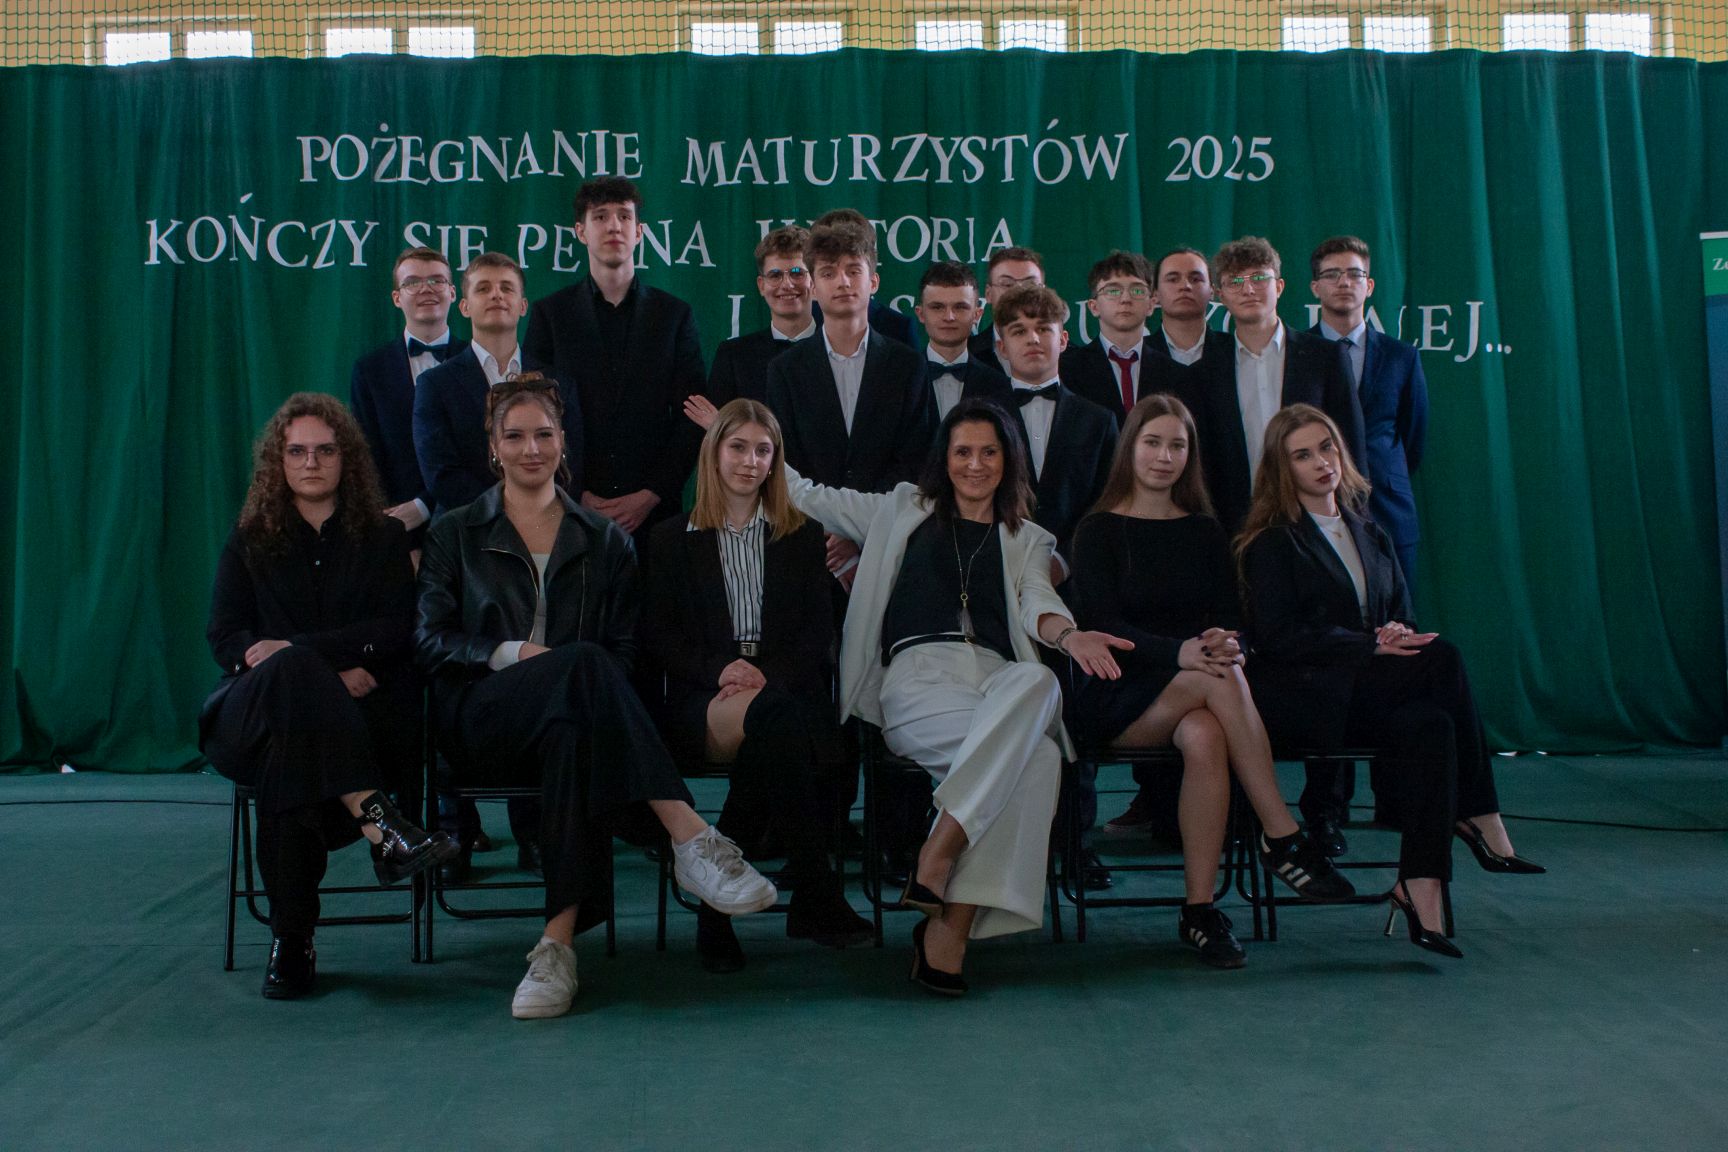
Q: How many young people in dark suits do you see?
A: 13